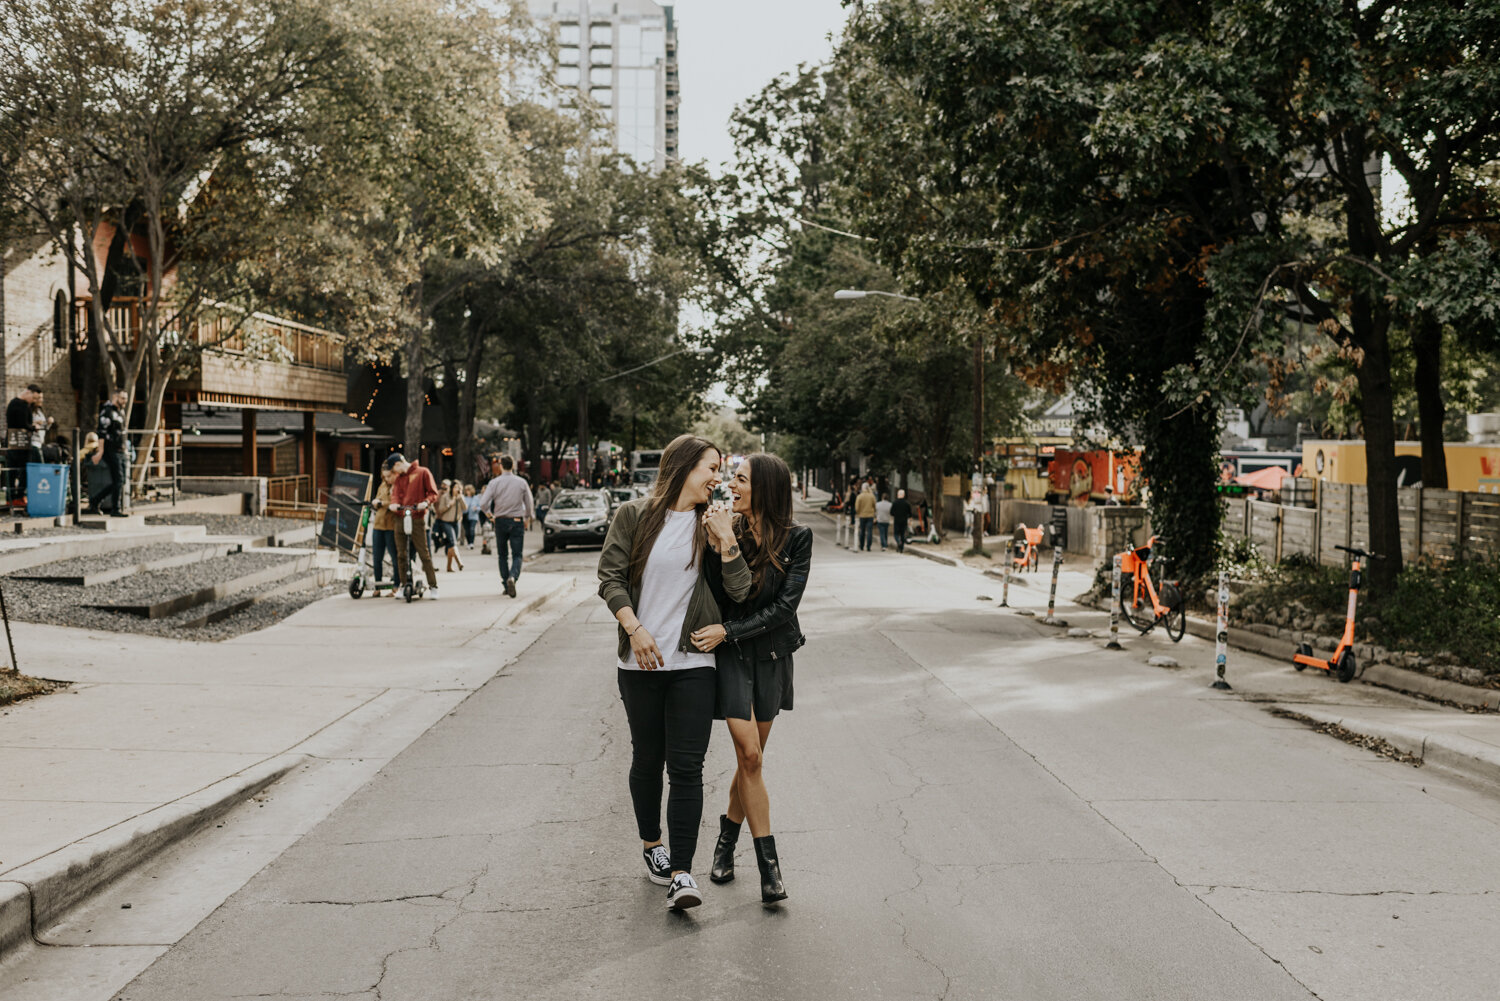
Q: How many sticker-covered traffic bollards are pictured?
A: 4